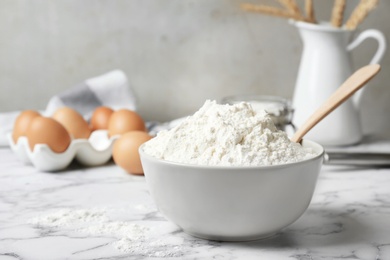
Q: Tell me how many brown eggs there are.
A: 6